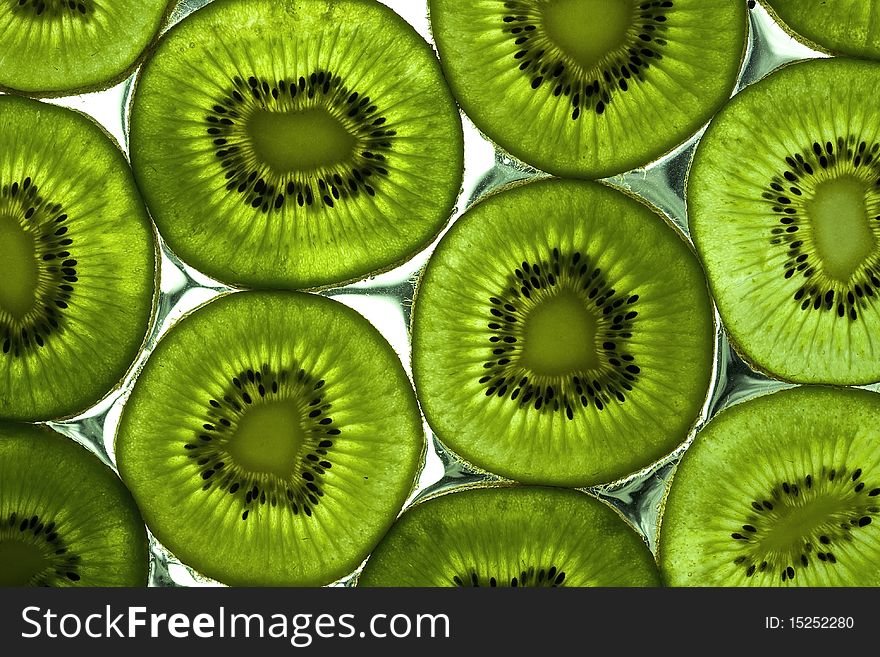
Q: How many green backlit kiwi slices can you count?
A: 11